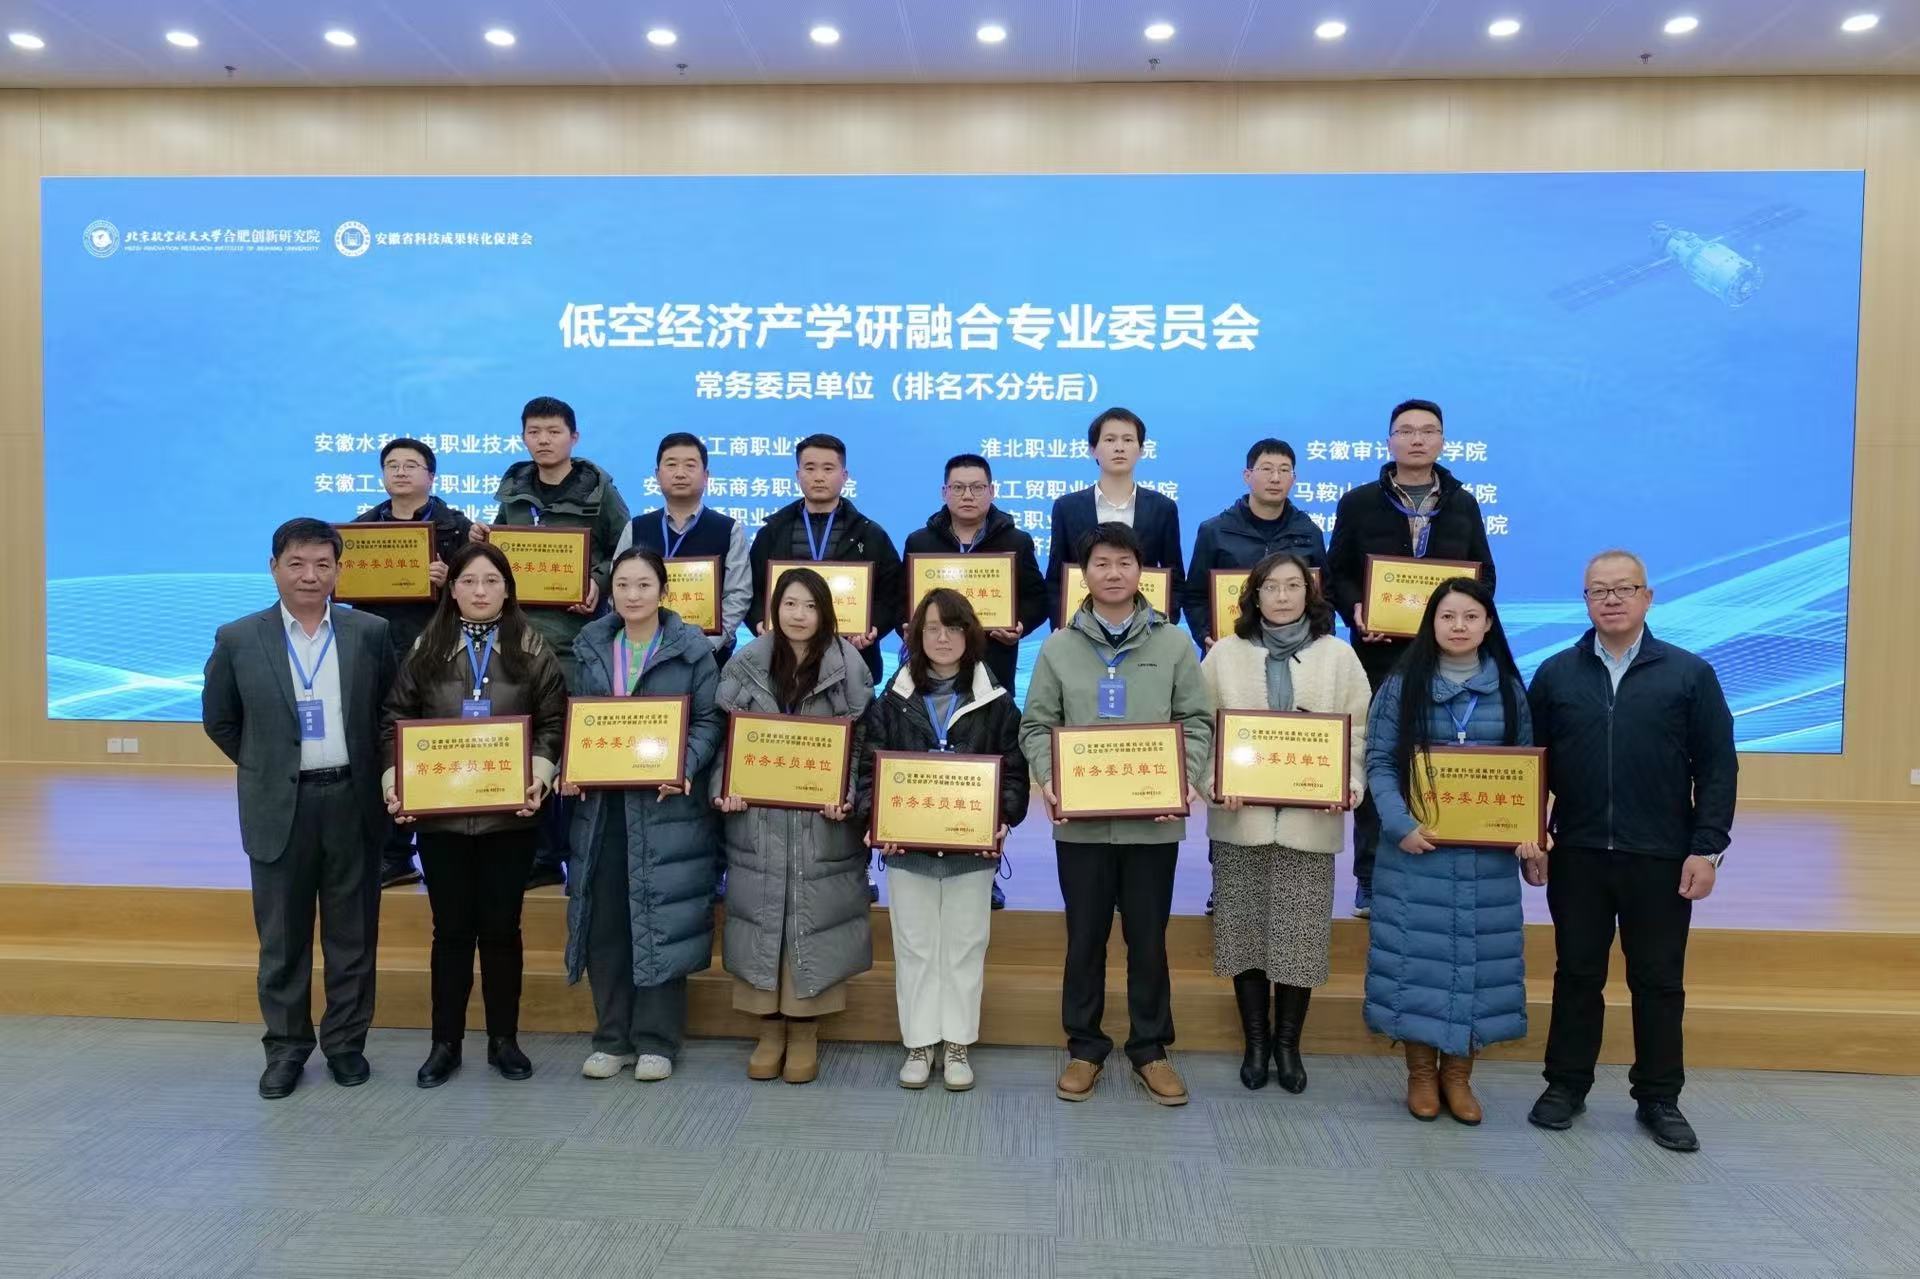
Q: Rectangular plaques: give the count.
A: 15